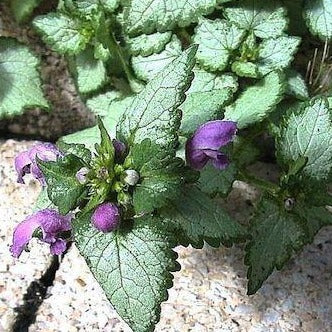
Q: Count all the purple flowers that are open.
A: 3